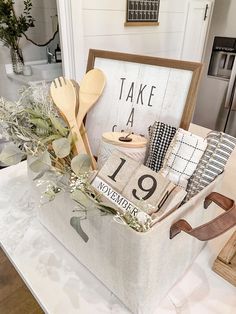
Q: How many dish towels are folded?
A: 3